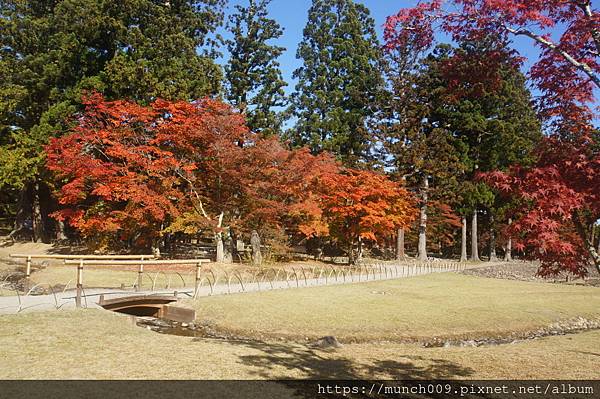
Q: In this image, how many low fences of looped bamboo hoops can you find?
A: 2